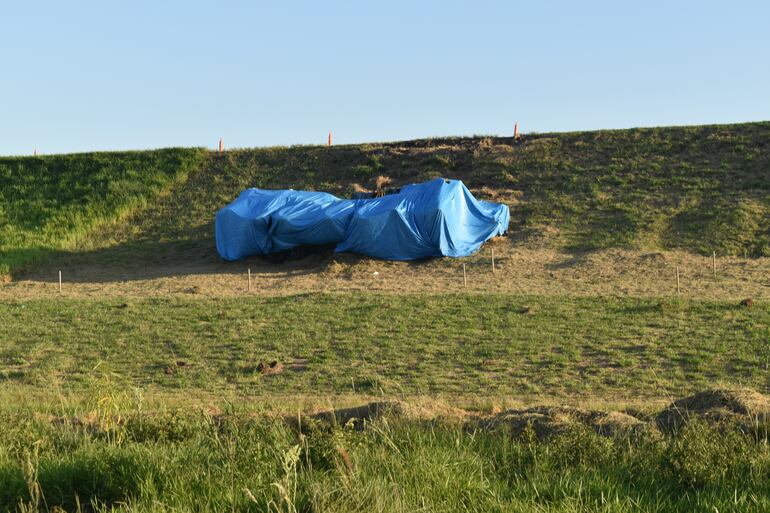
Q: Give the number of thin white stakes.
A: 6